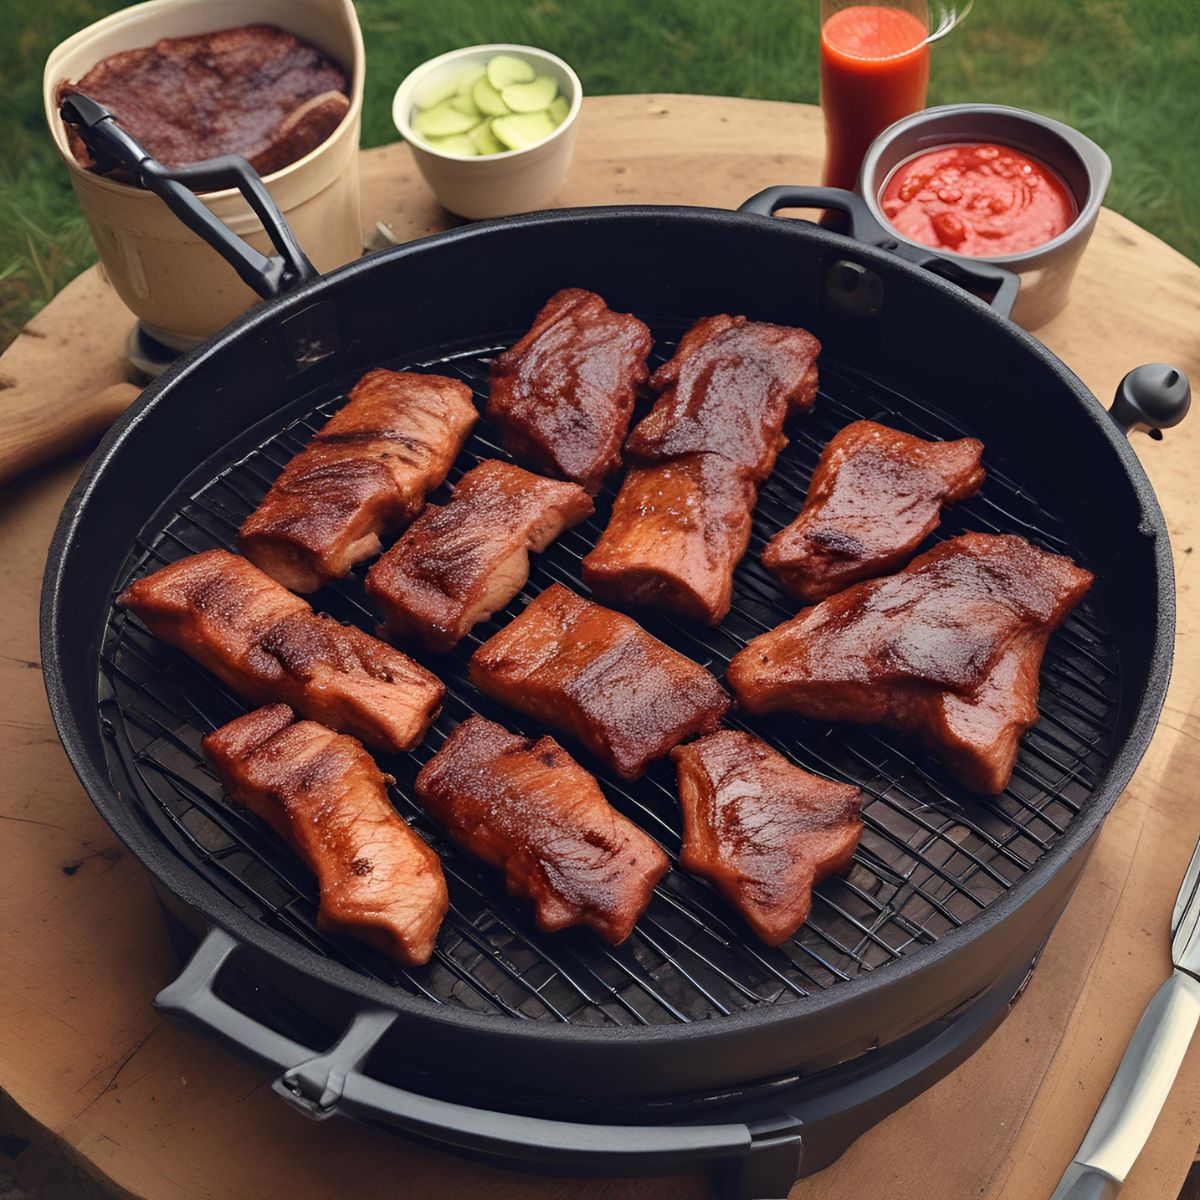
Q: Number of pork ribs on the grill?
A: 11